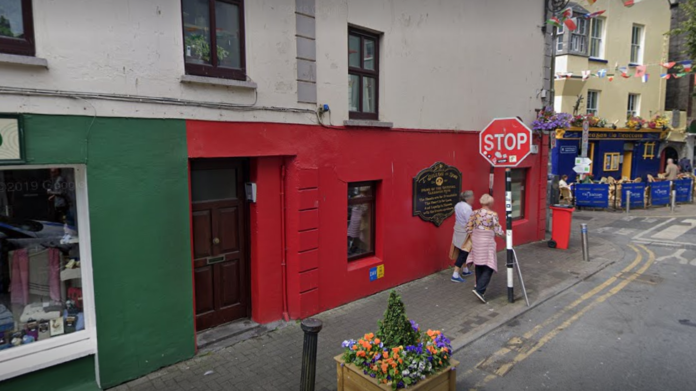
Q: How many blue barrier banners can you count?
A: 4